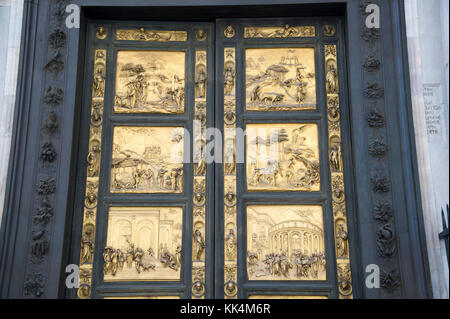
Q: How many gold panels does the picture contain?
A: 6